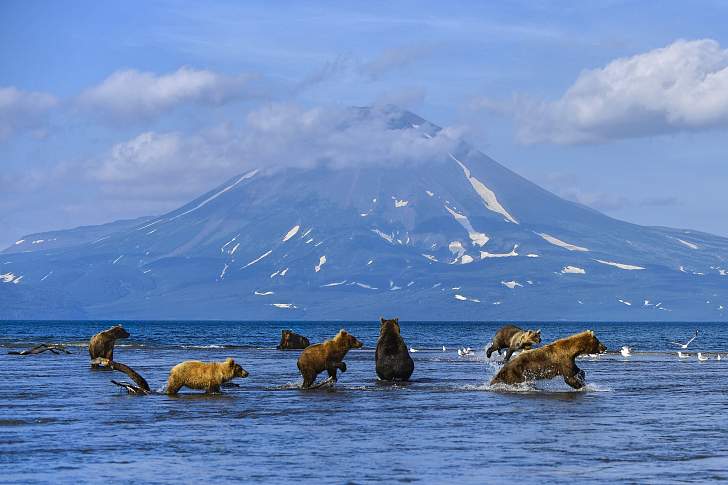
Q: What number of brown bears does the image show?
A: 7